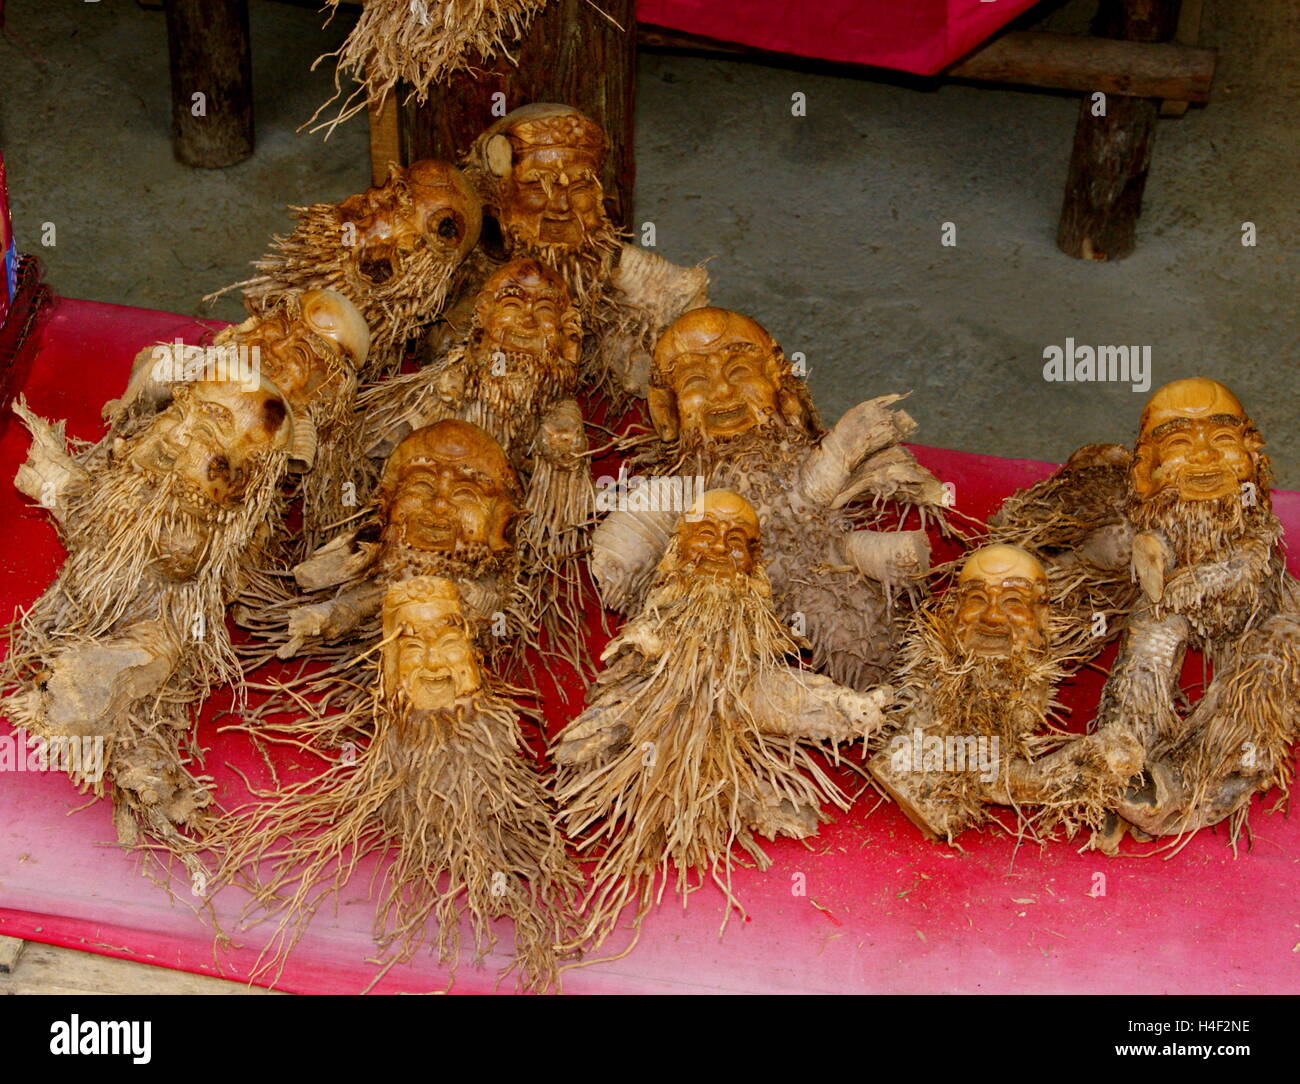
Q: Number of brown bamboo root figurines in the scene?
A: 11